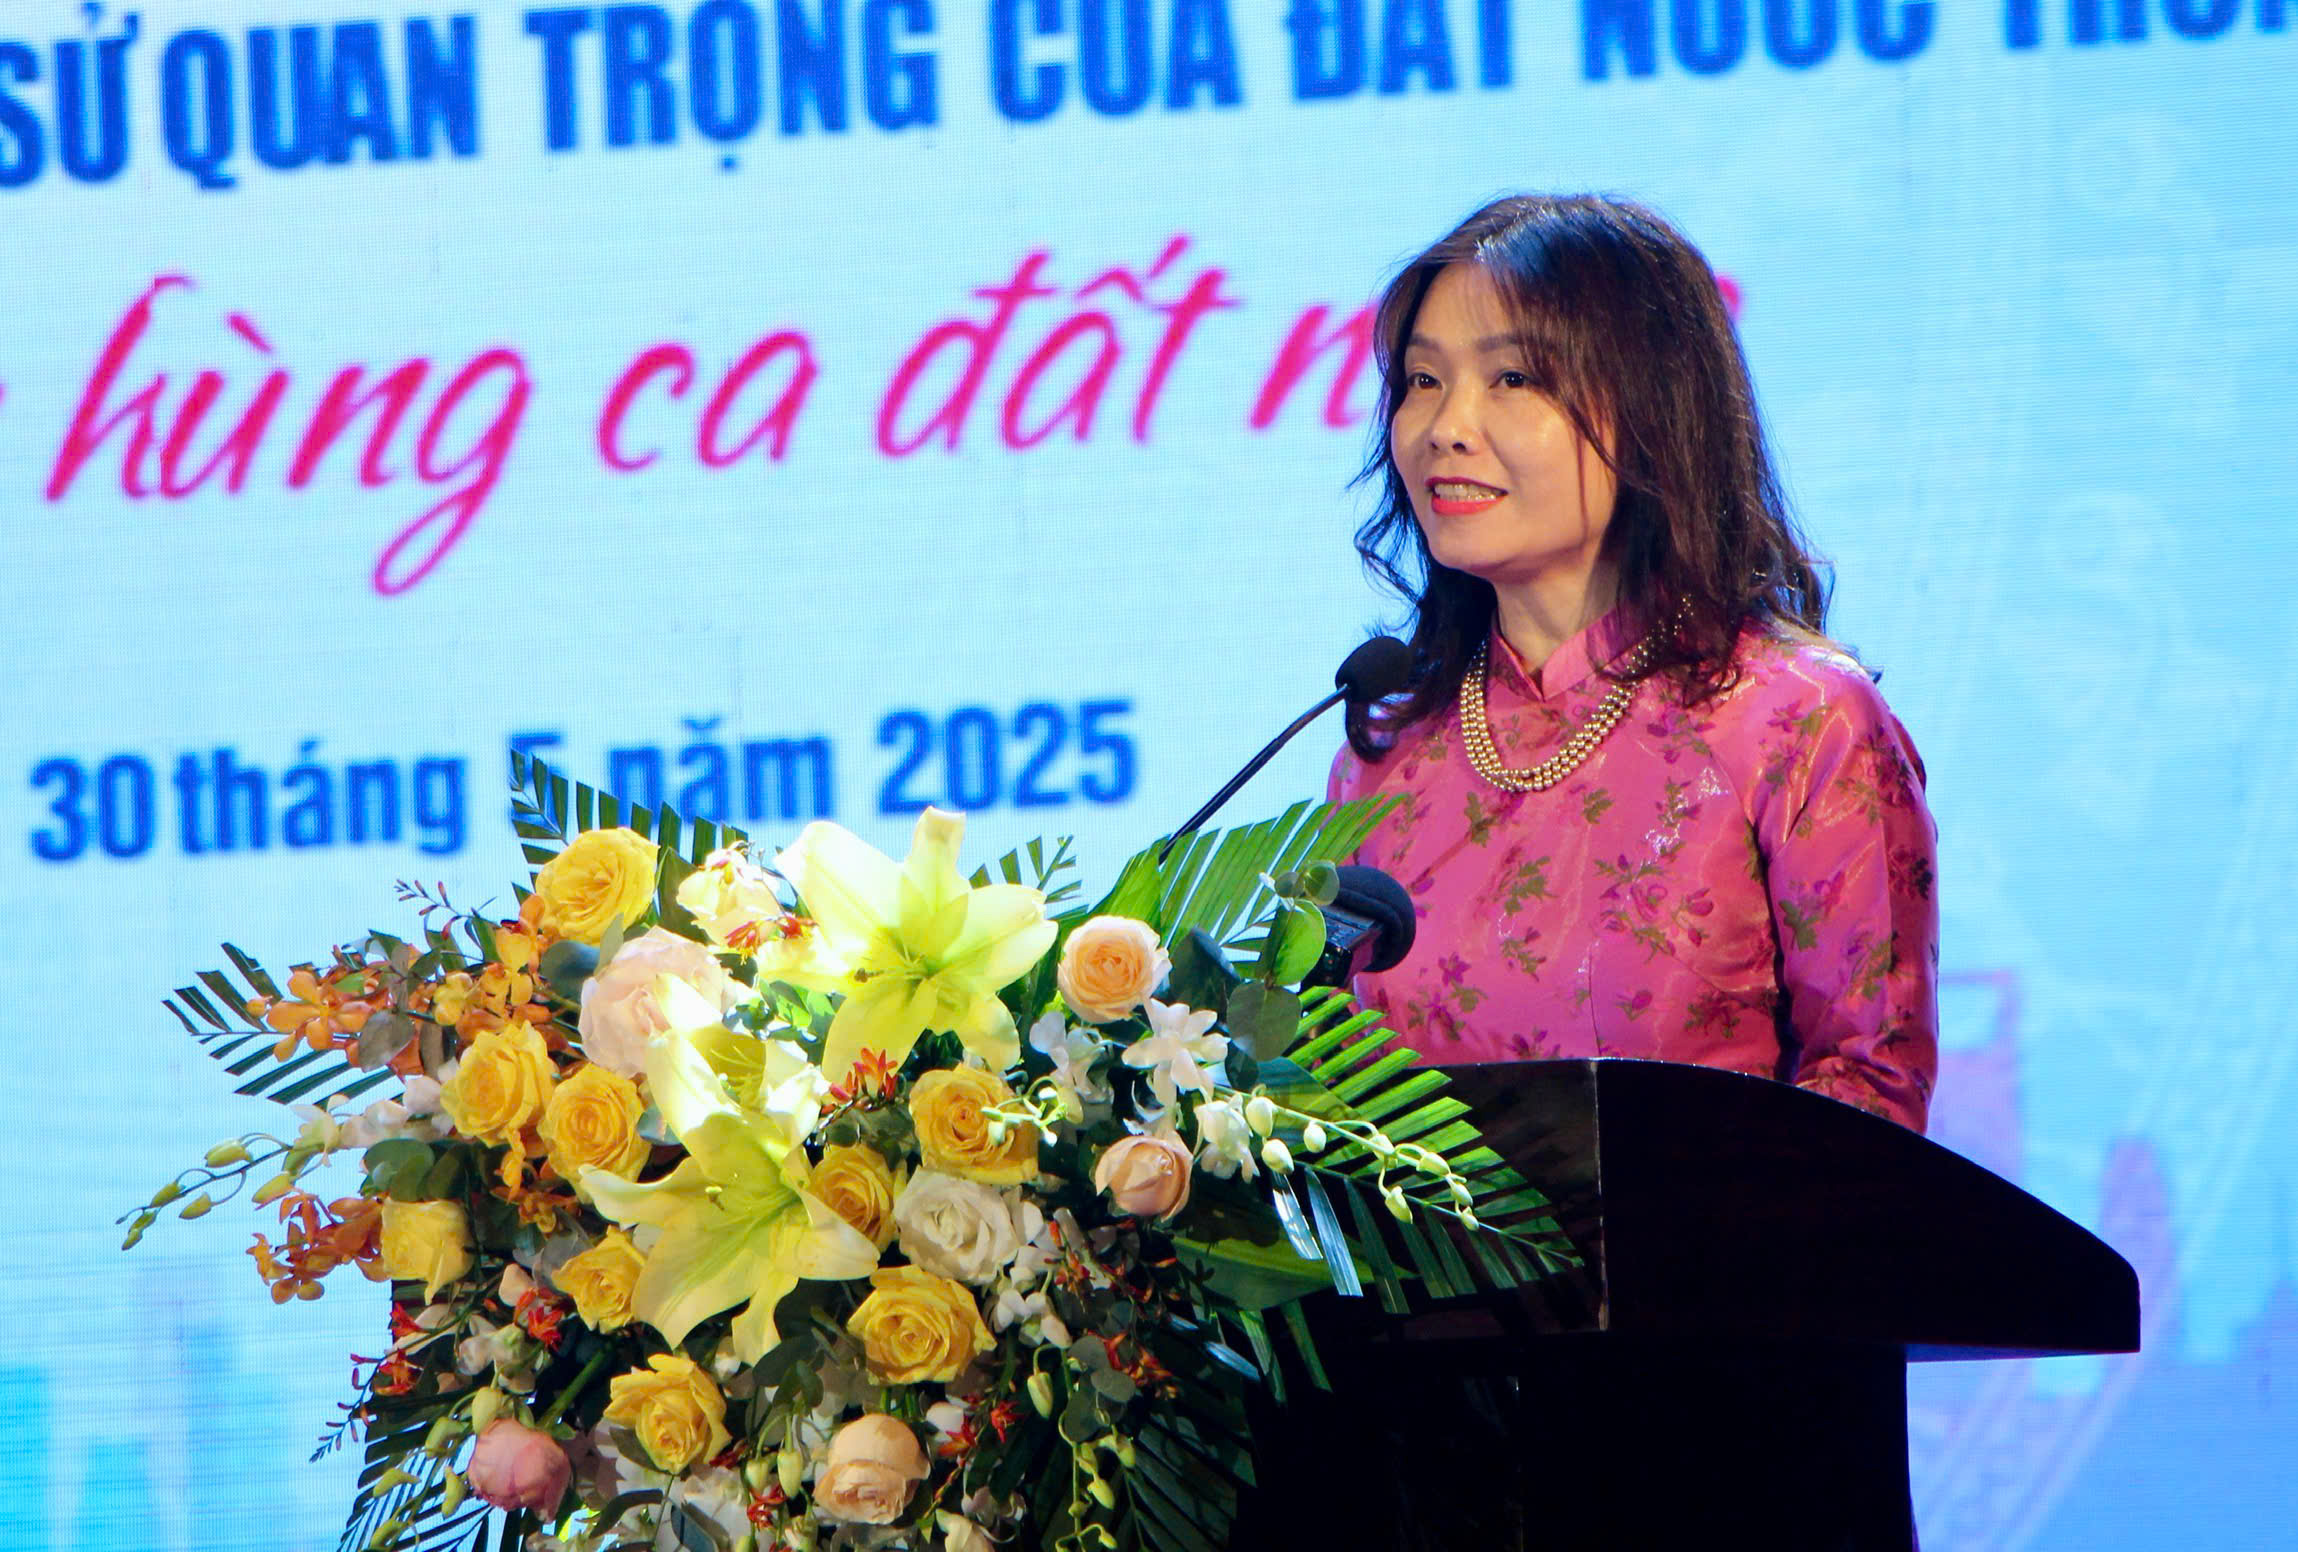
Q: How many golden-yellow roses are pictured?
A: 9